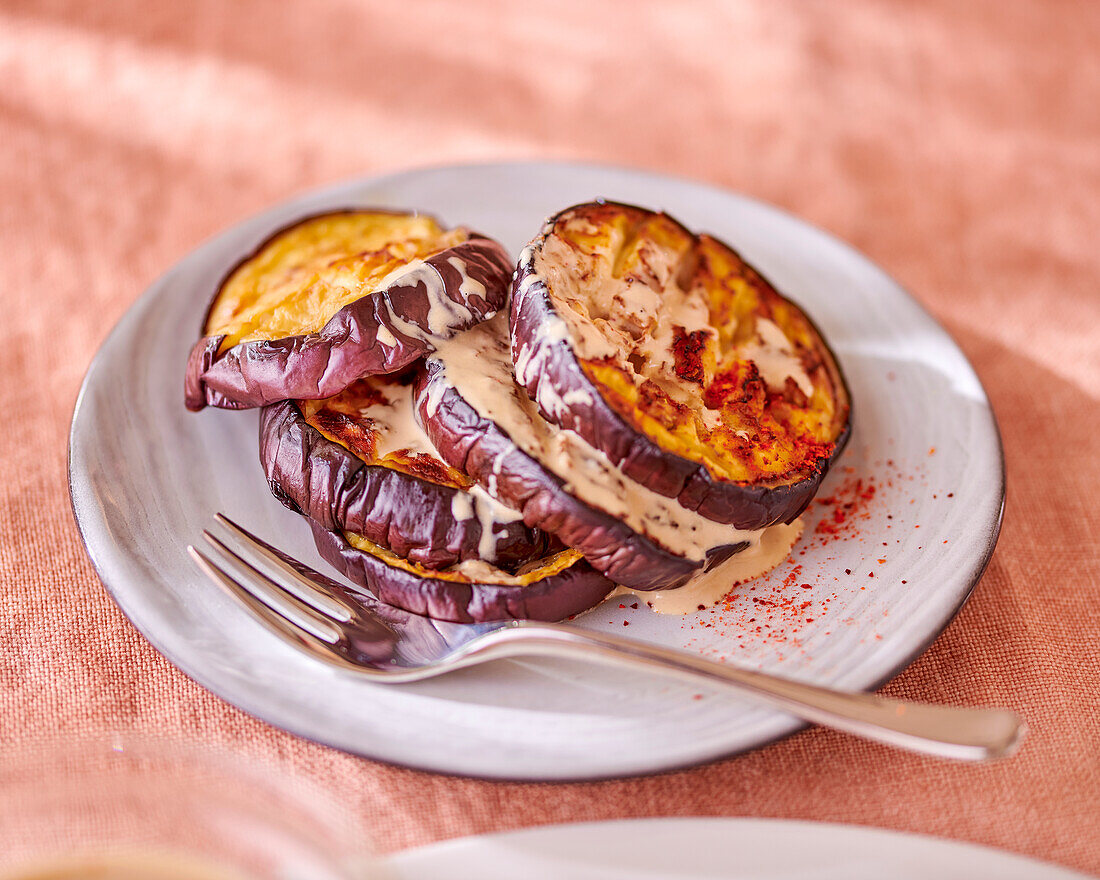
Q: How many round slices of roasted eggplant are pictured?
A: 5